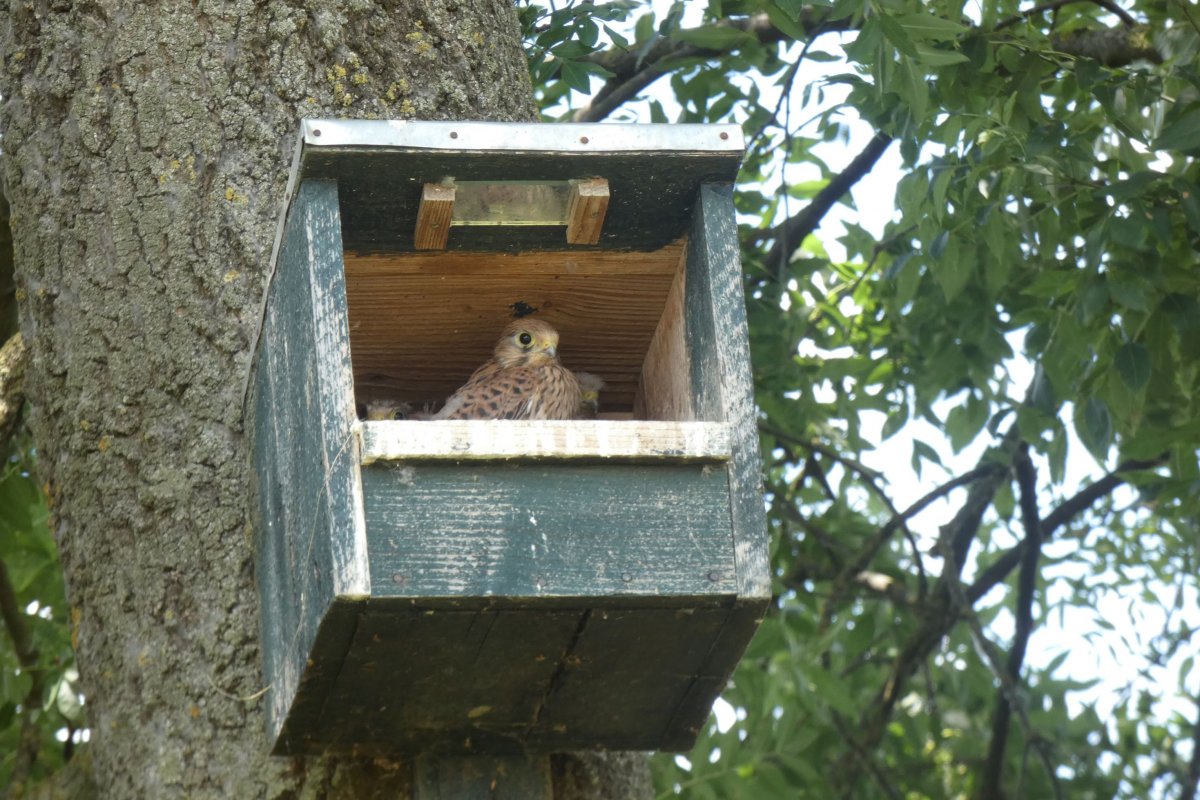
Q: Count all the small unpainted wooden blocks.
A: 2